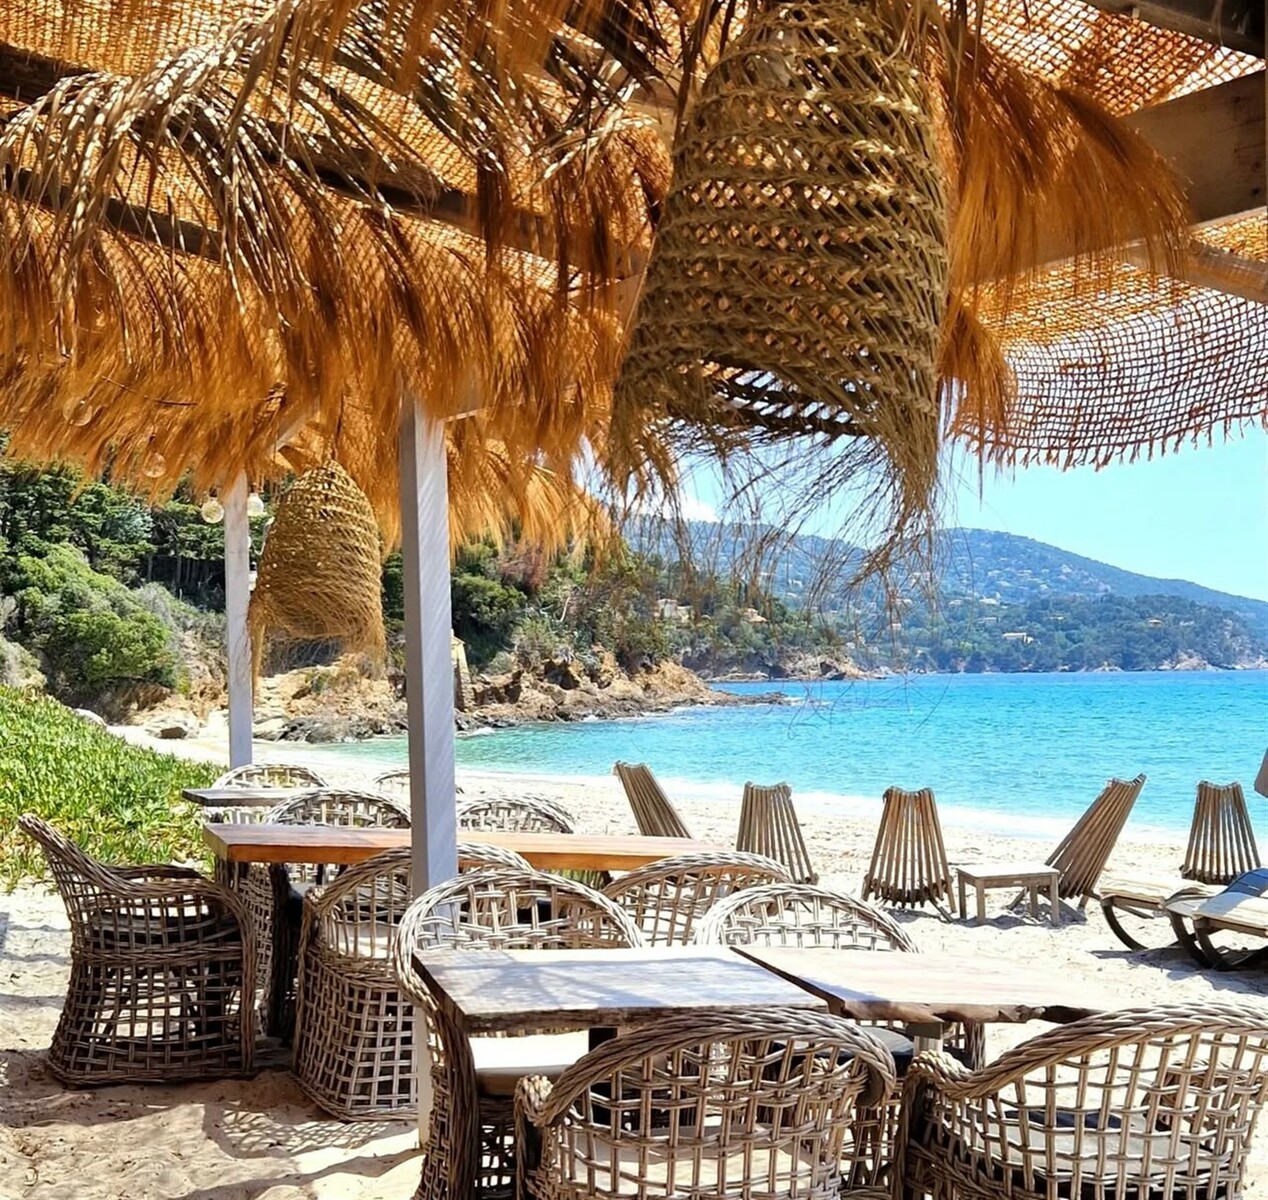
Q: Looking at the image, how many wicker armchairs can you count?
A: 11